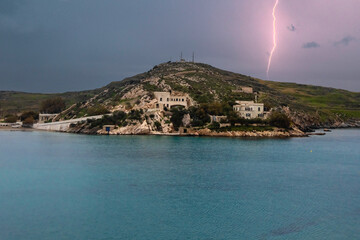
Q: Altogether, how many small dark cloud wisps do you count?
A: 3